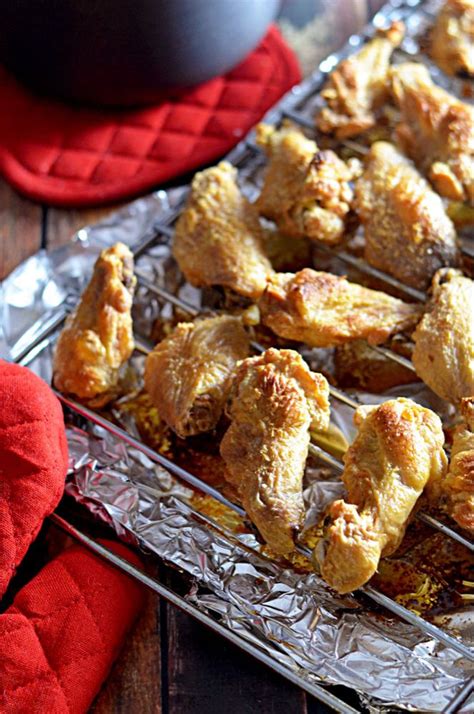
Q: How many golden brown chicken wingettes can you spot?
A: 13